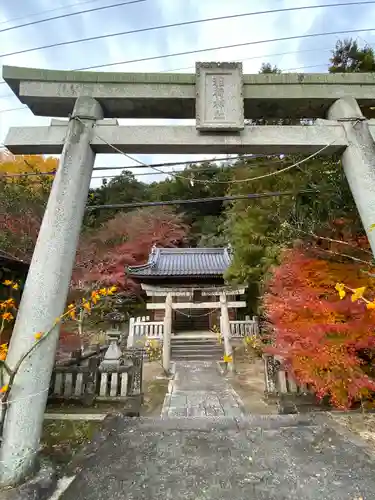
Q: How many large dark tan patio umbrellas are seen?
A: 0